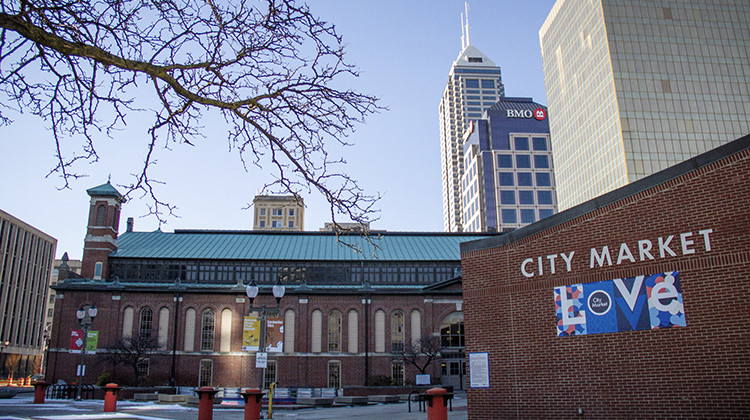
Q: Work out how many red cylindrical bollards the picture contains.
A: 5